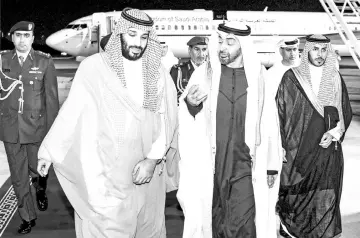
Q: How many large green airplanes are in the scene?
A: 0